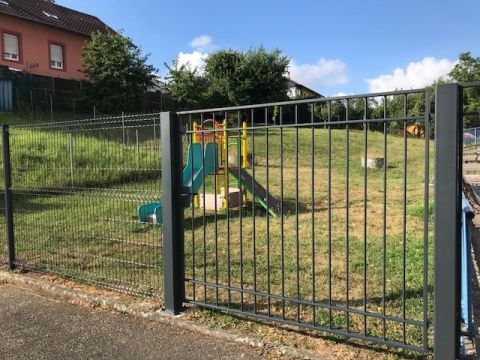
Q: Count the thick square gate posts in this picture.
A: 2